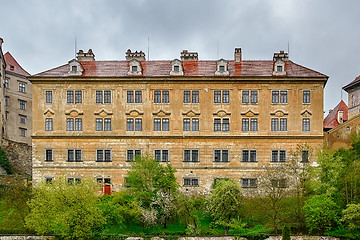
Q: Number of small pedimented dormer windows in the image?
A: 5